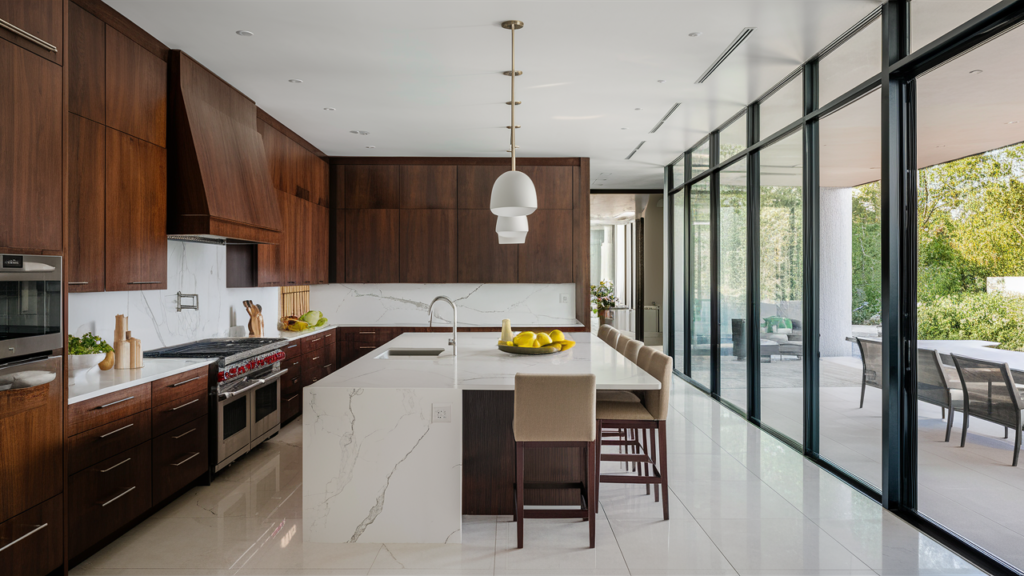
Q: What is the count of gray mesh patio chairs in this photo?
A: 3